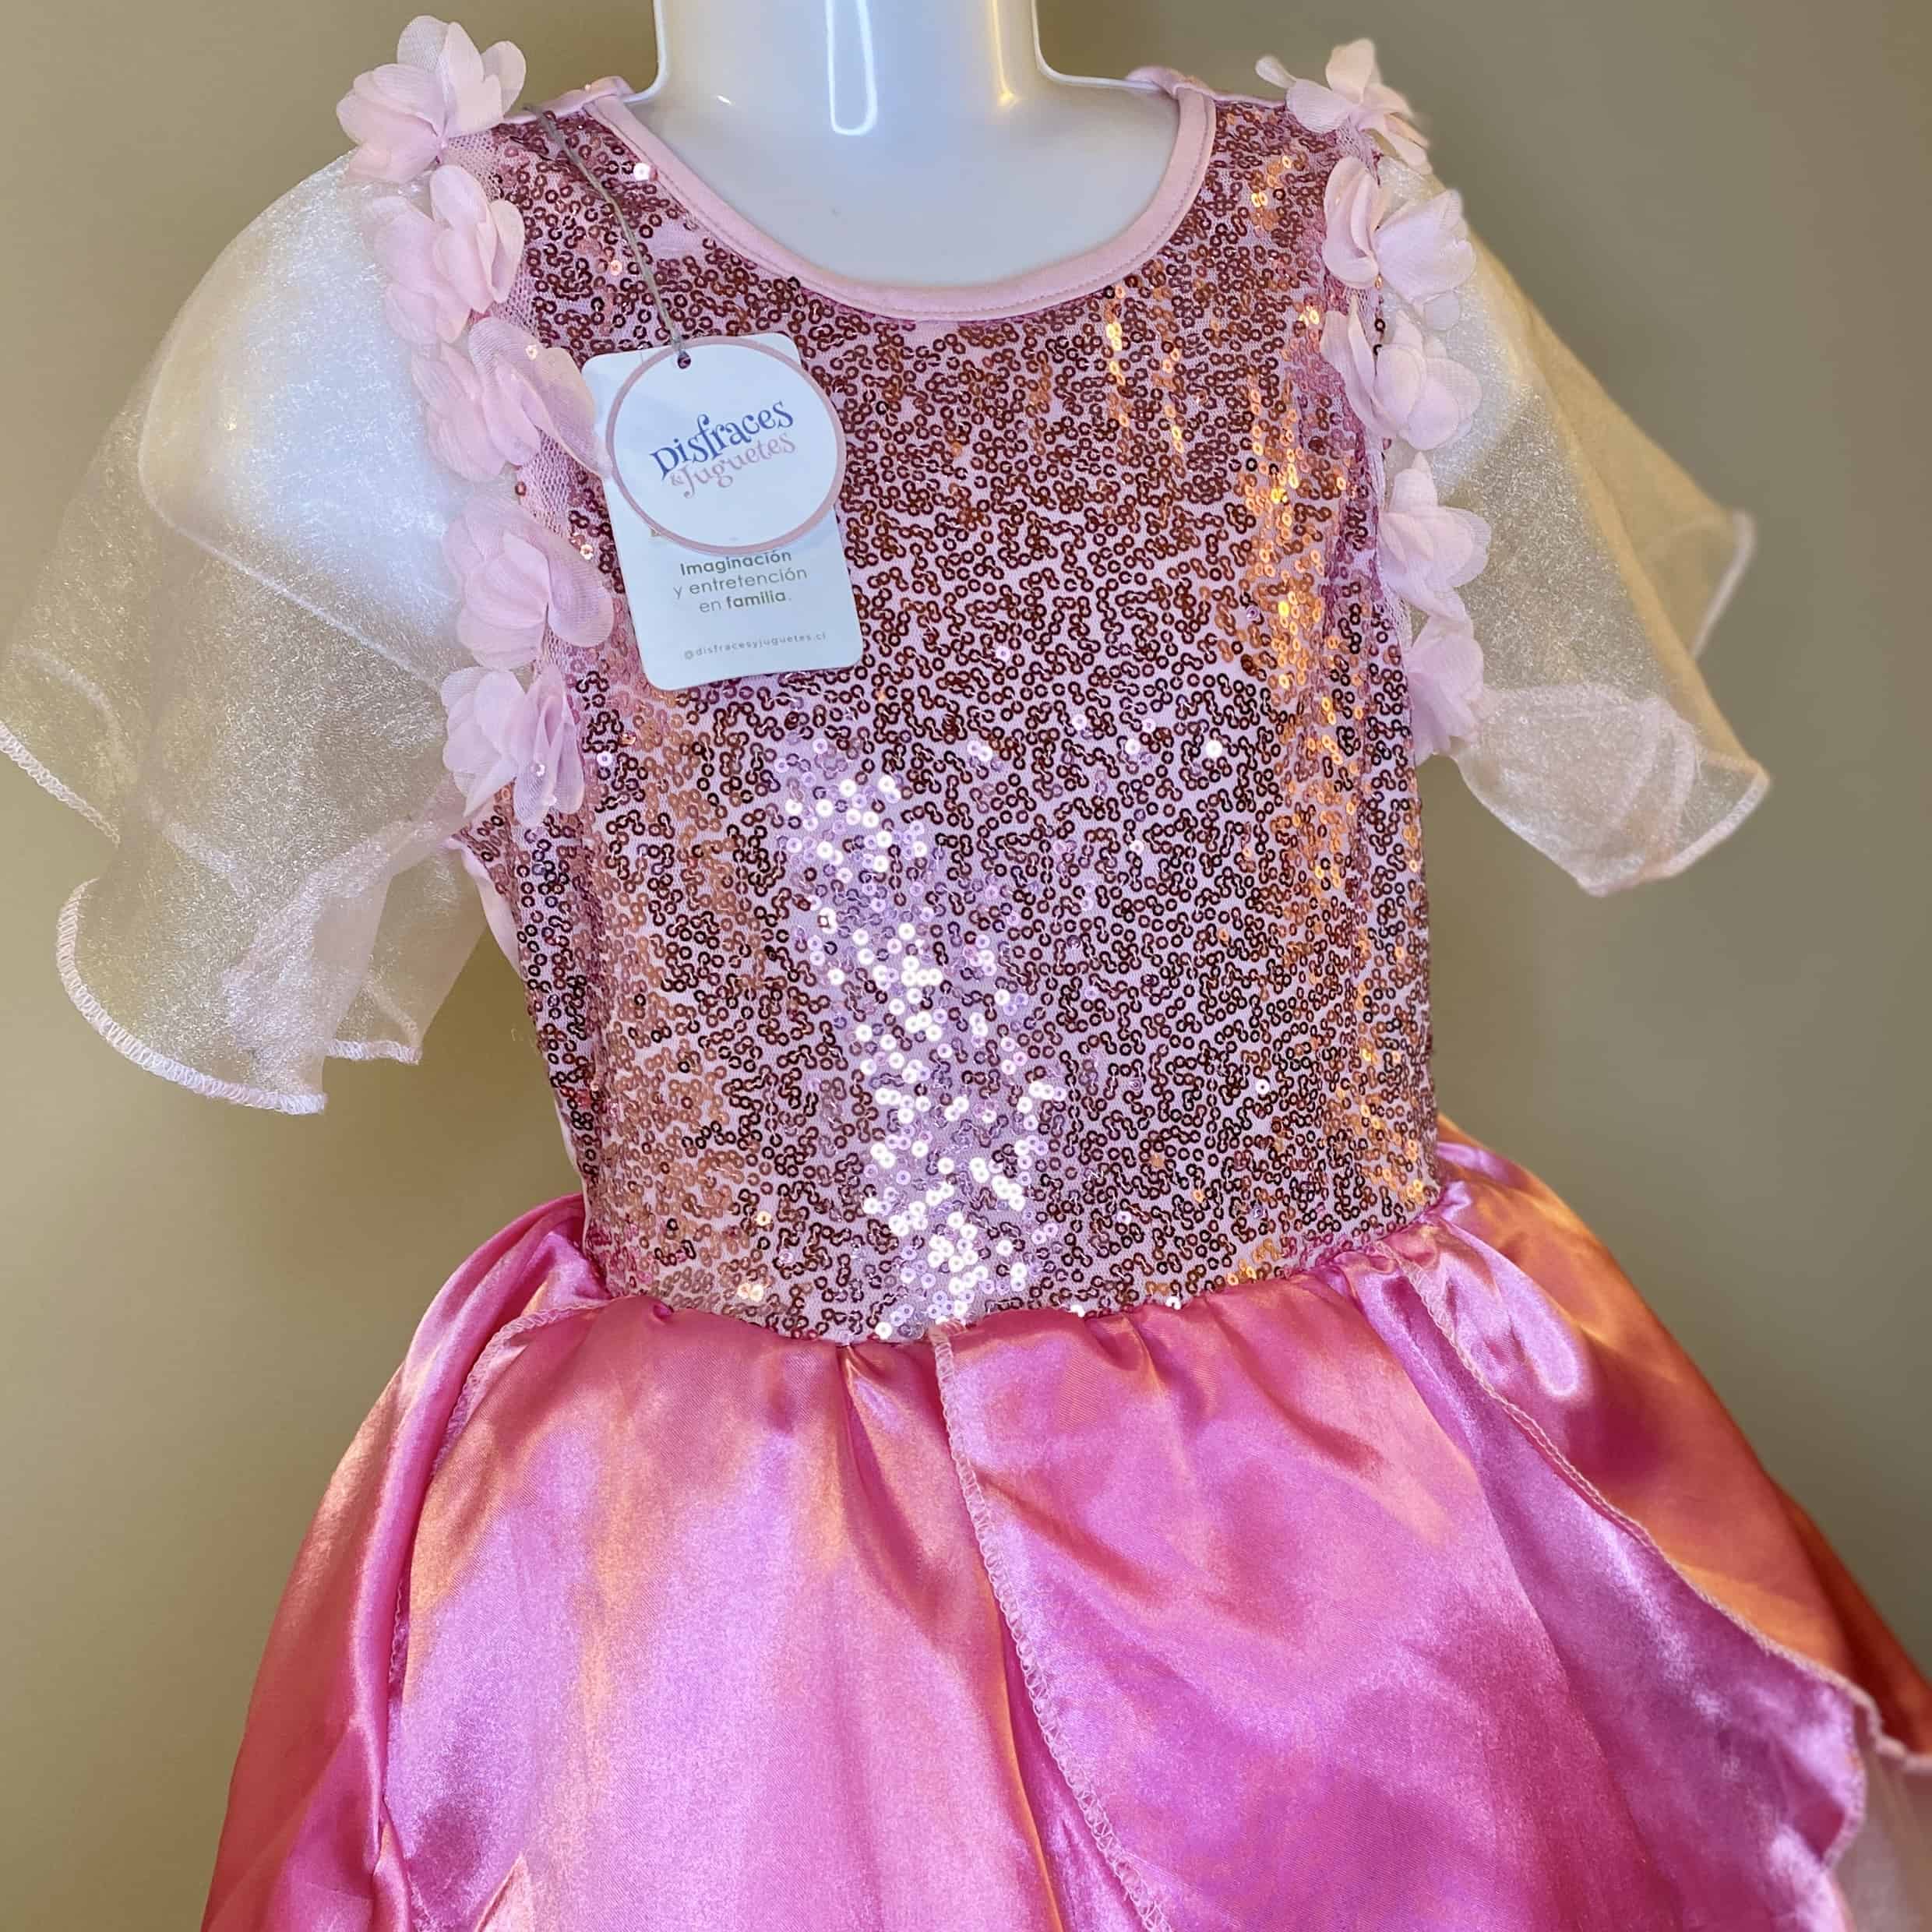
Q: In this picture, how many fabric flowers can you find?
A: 10